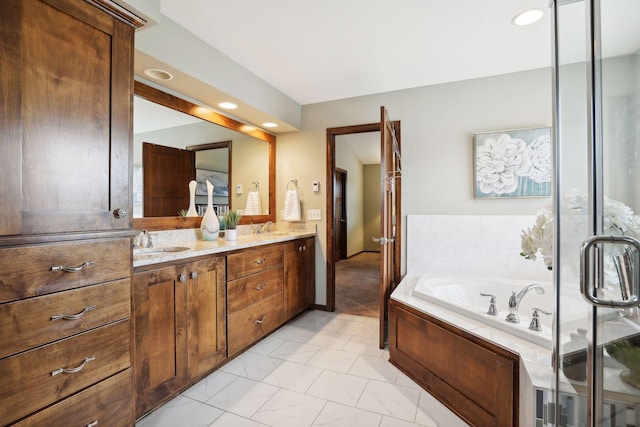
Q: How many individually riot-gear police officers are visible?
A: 0